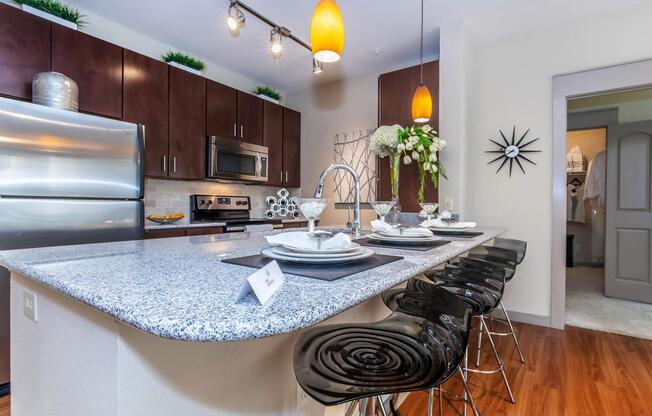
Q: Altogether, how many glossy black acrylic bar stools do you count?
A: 4